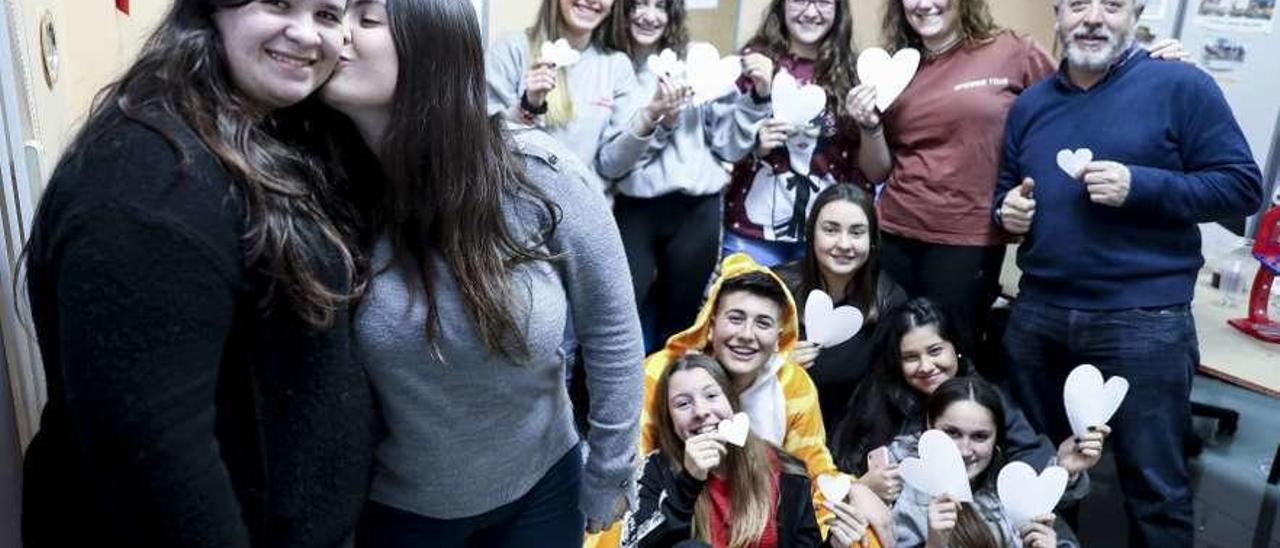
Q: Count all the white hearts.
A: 12